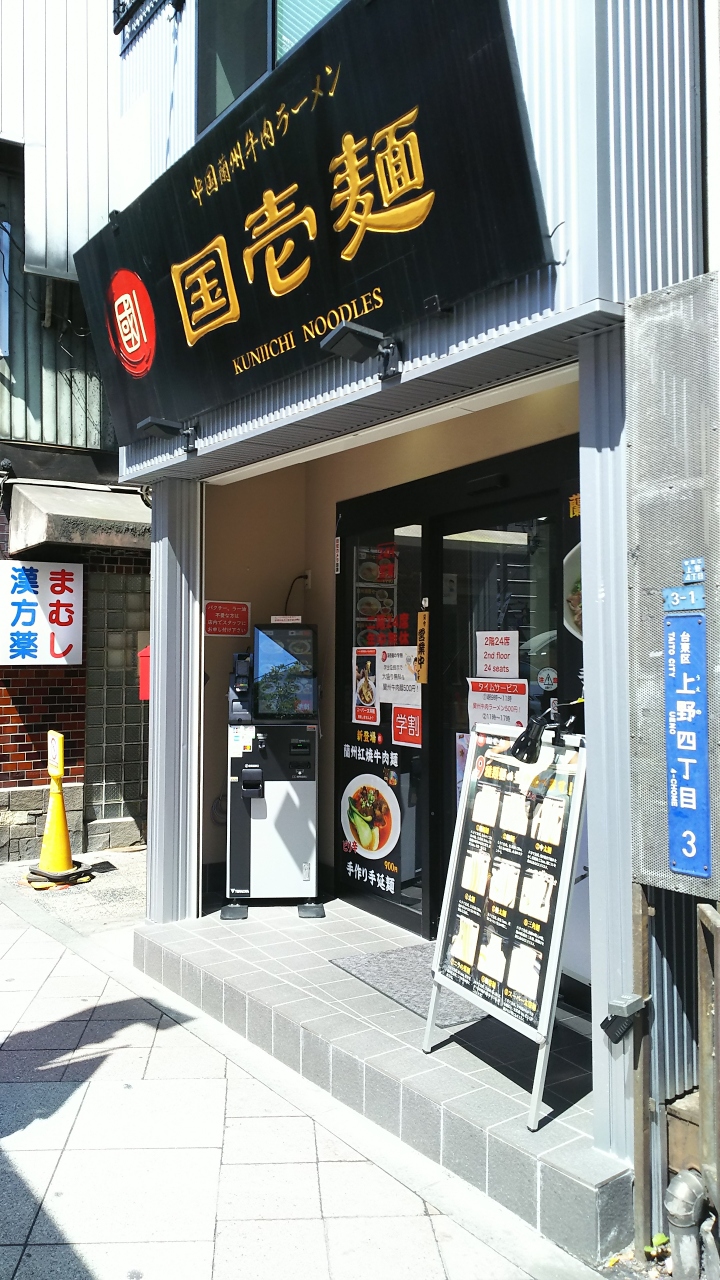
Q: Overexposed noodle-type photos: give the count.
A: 9